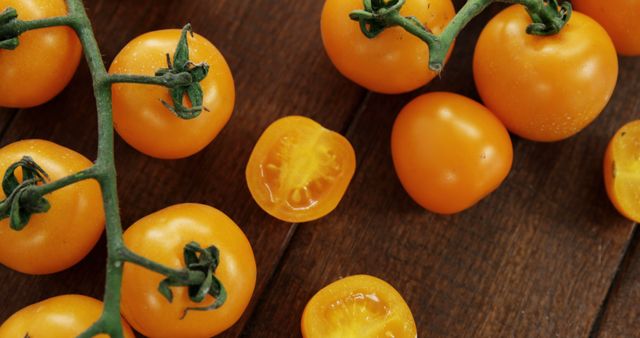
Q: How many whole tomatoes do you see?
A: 9